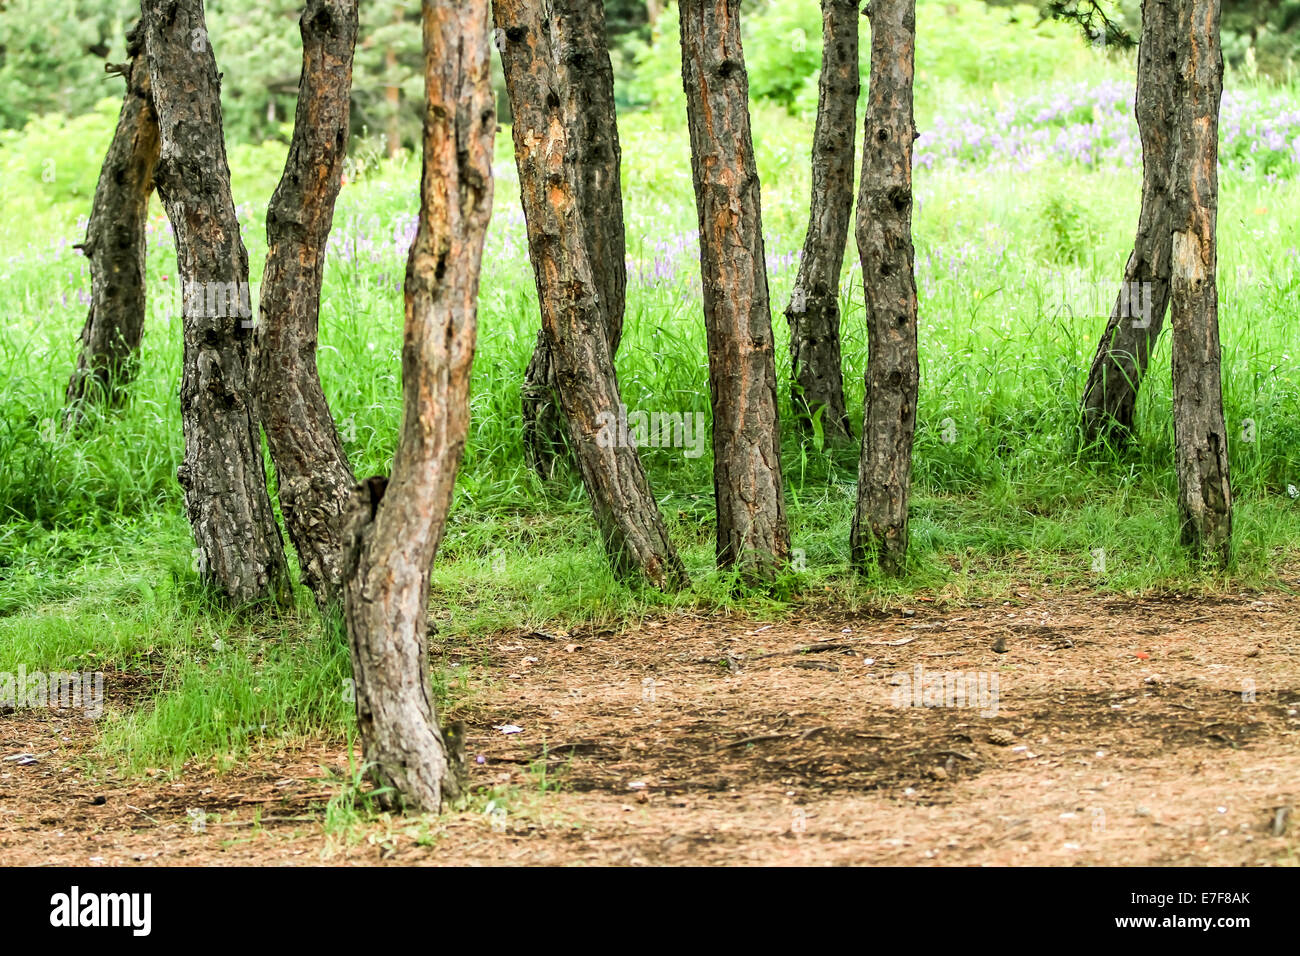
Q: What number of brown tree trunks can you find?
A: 11